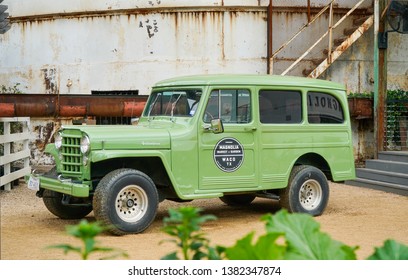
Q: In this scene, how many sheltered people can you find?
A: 0